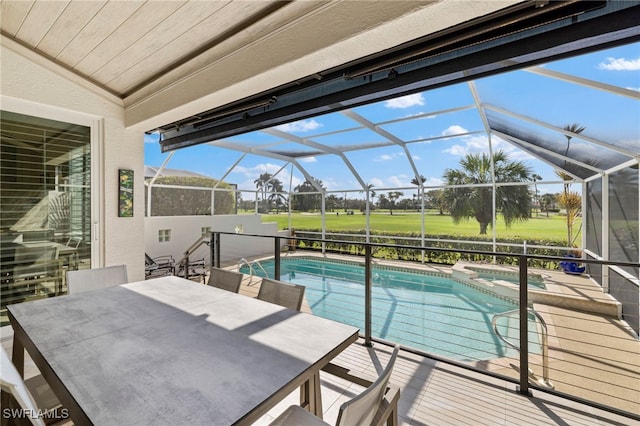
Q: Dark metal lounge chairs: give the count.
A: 2